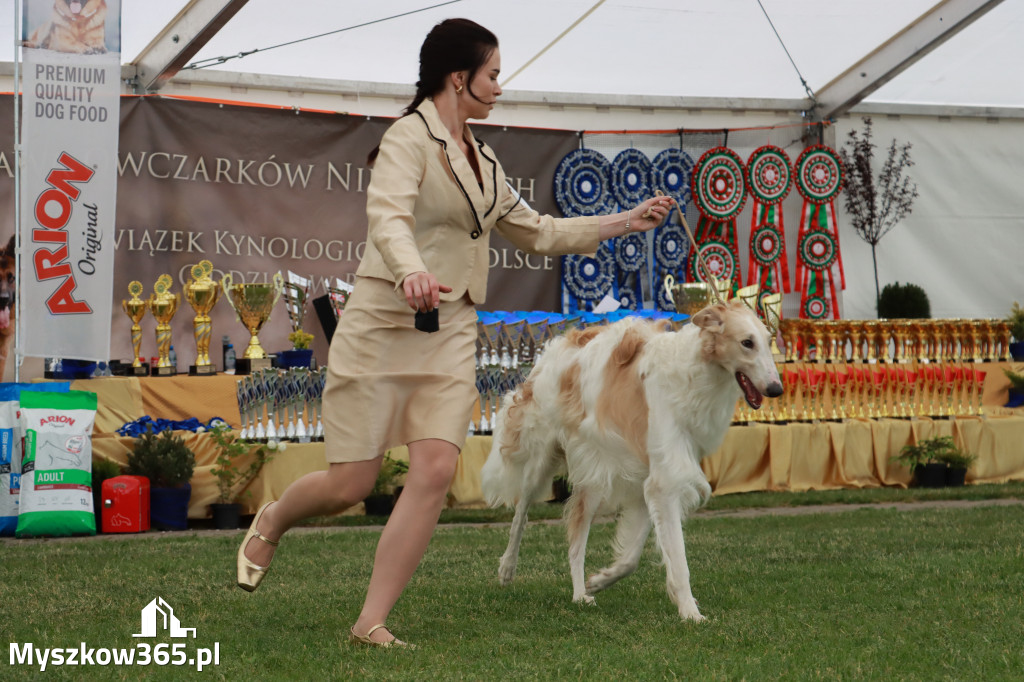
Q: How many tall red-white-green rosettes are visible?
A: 3